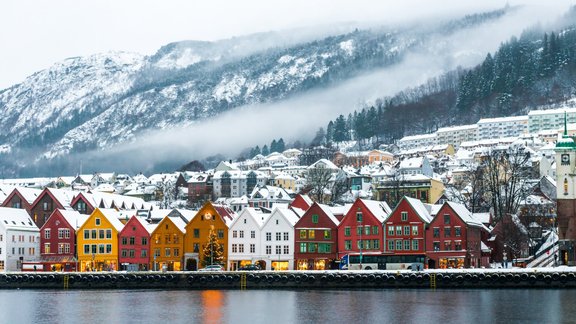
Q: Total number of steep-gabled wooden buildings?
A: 11